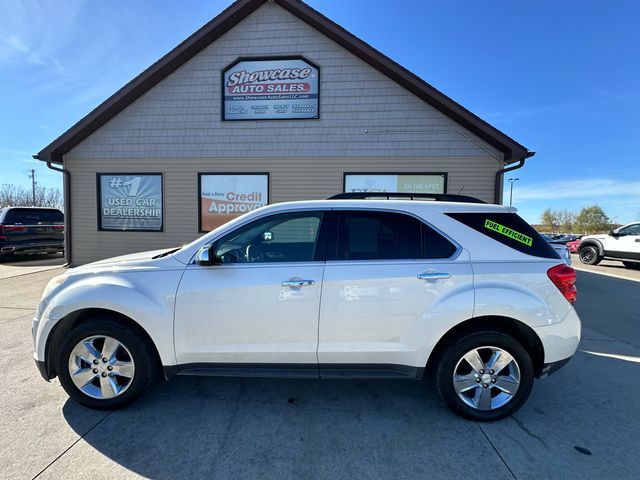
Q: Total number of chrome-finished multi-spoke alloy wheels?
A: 2